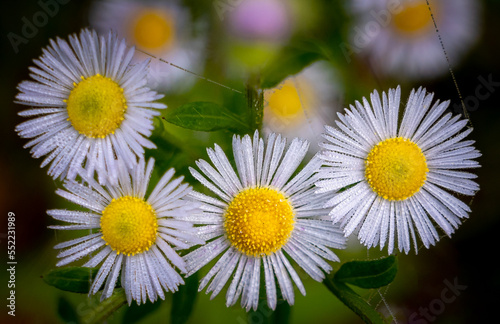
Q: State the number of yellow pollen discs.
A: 7